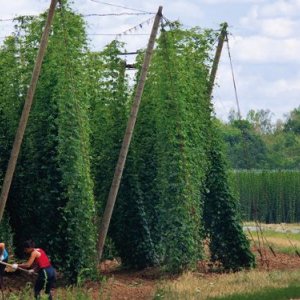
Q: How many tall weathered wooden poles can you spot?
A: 3